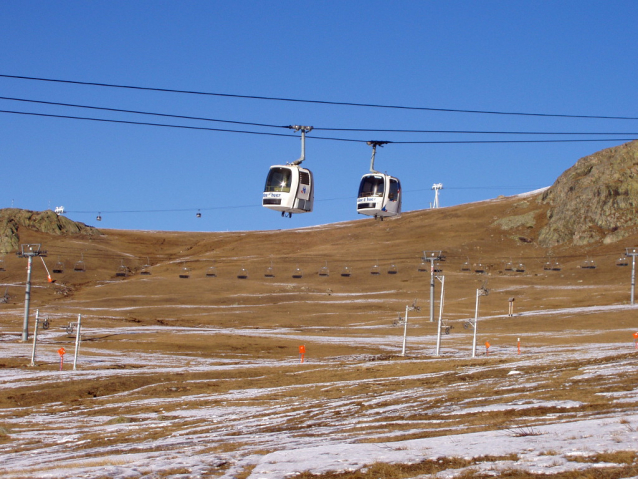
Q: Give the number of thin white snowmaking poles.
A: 5